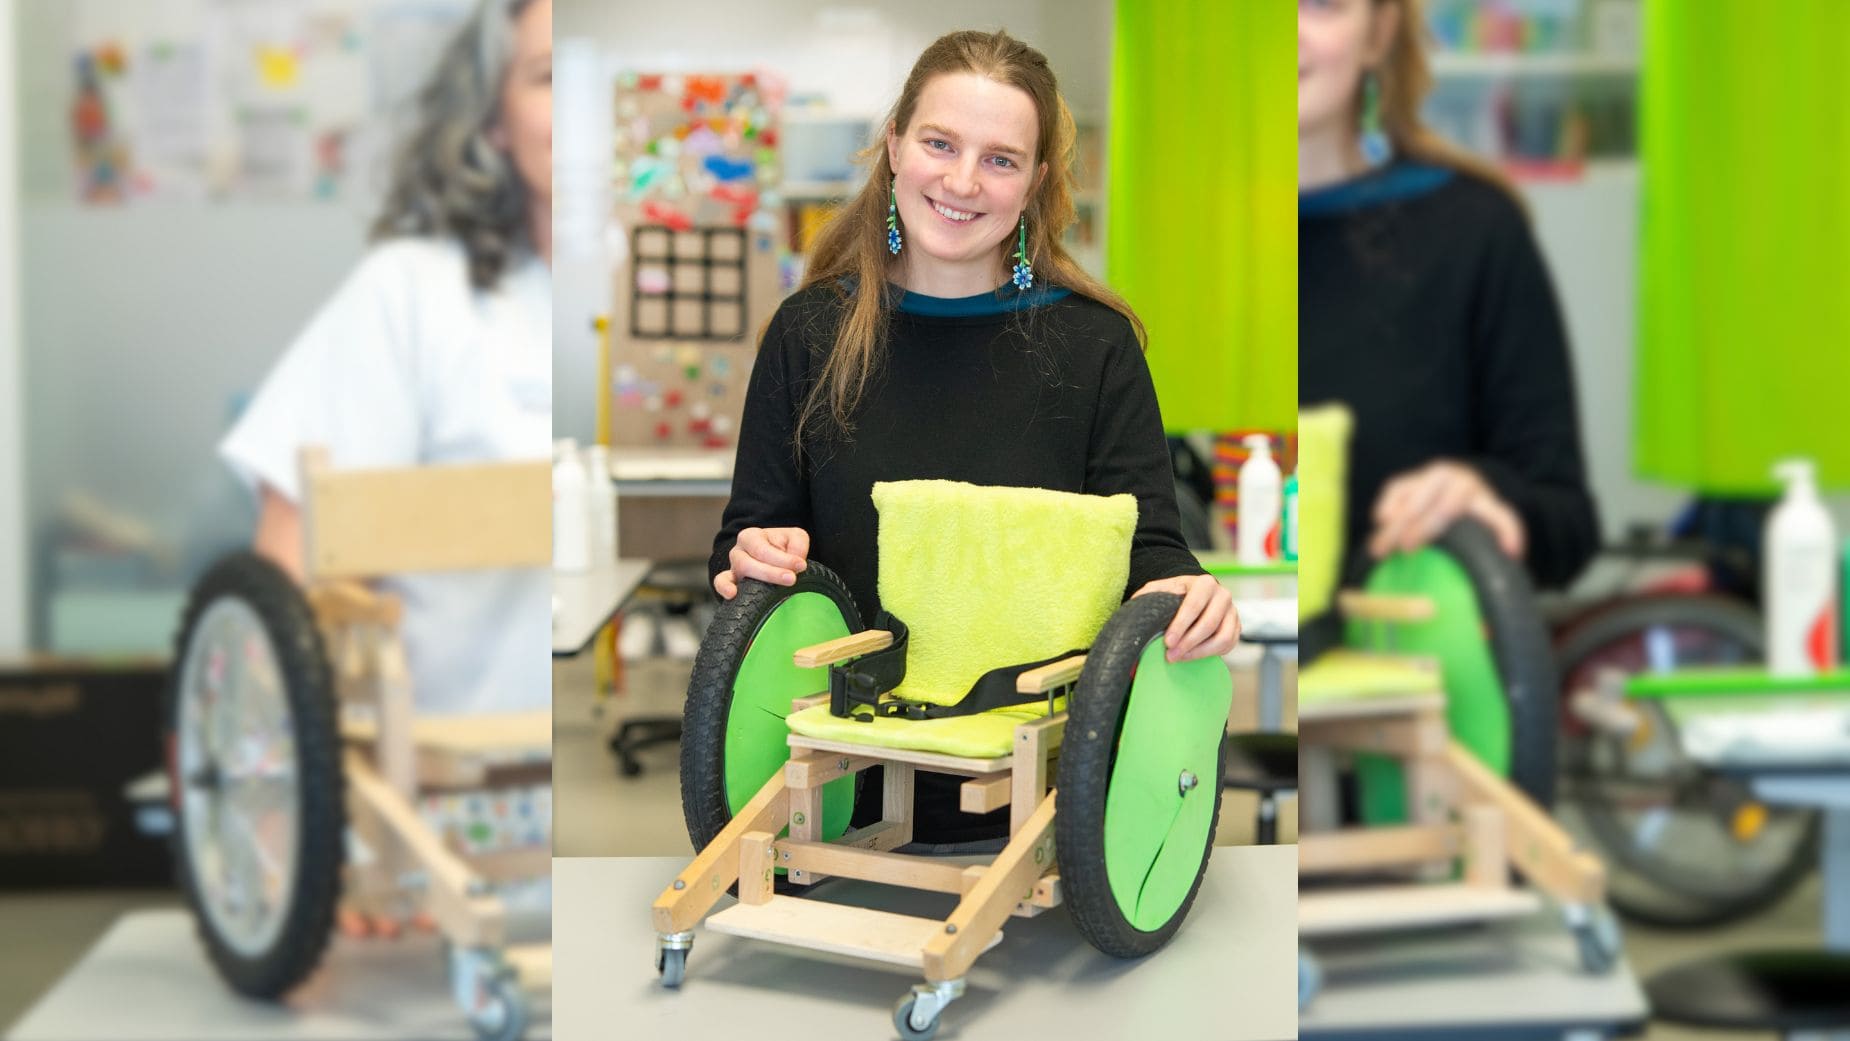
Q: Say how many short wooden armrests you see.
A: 2